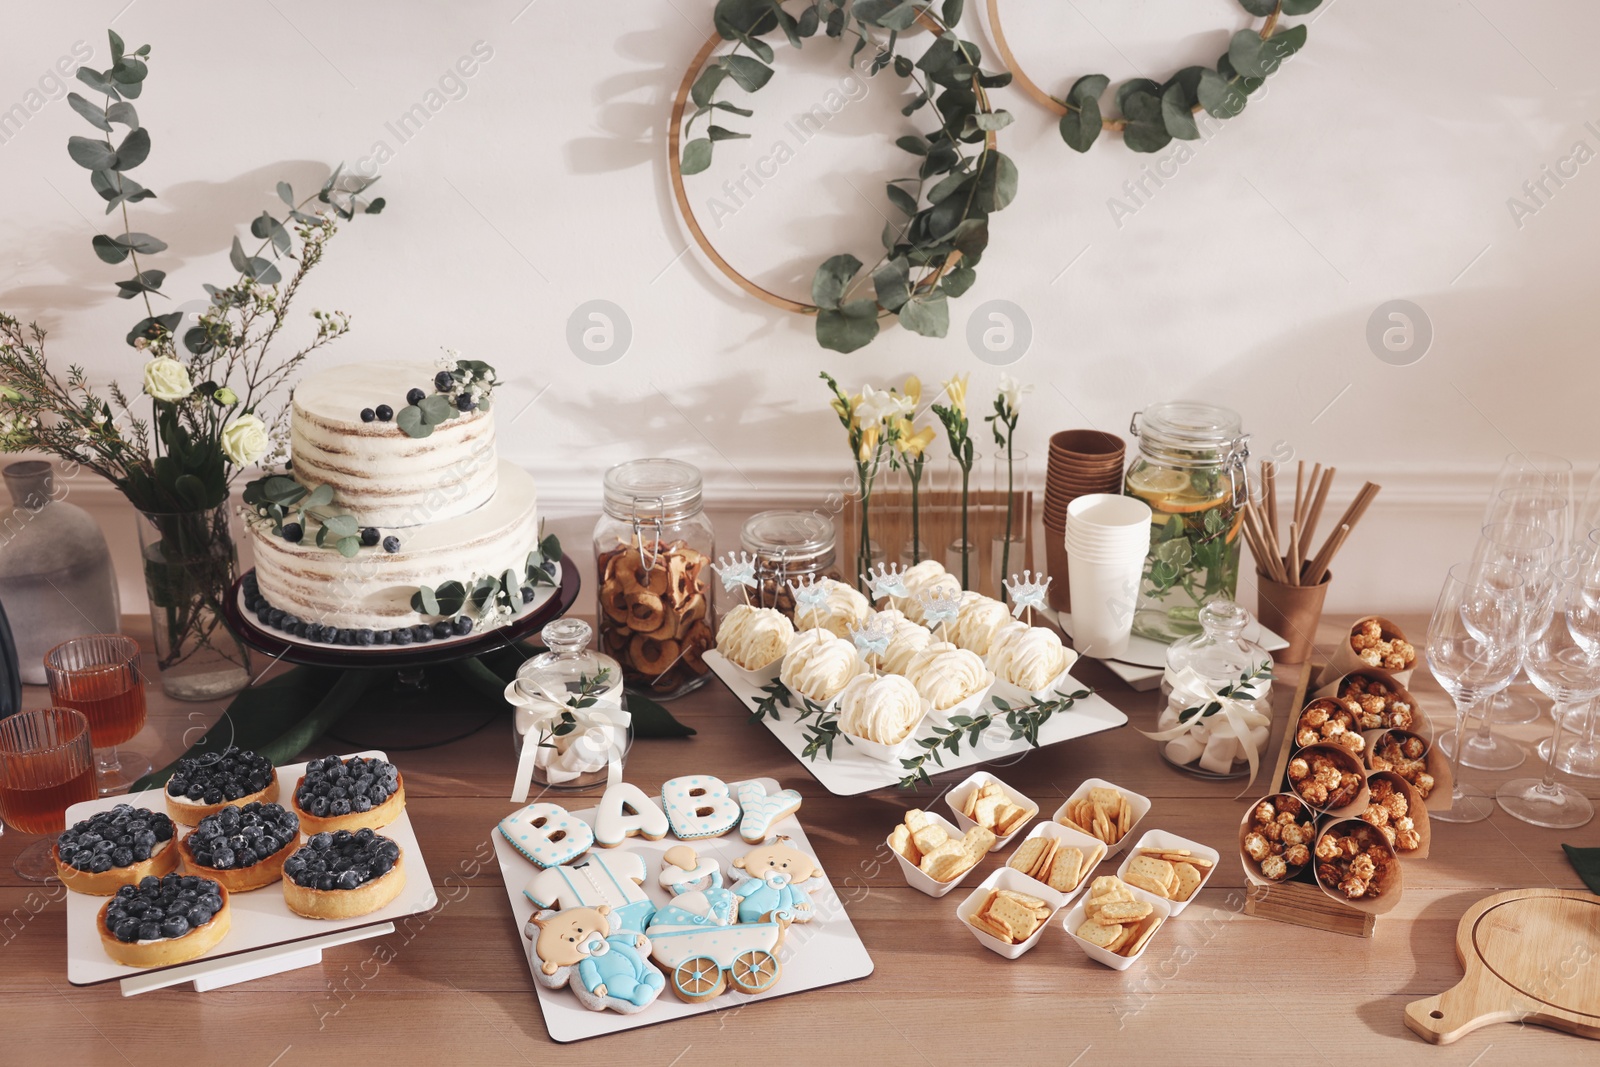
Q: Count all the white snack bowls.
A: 7